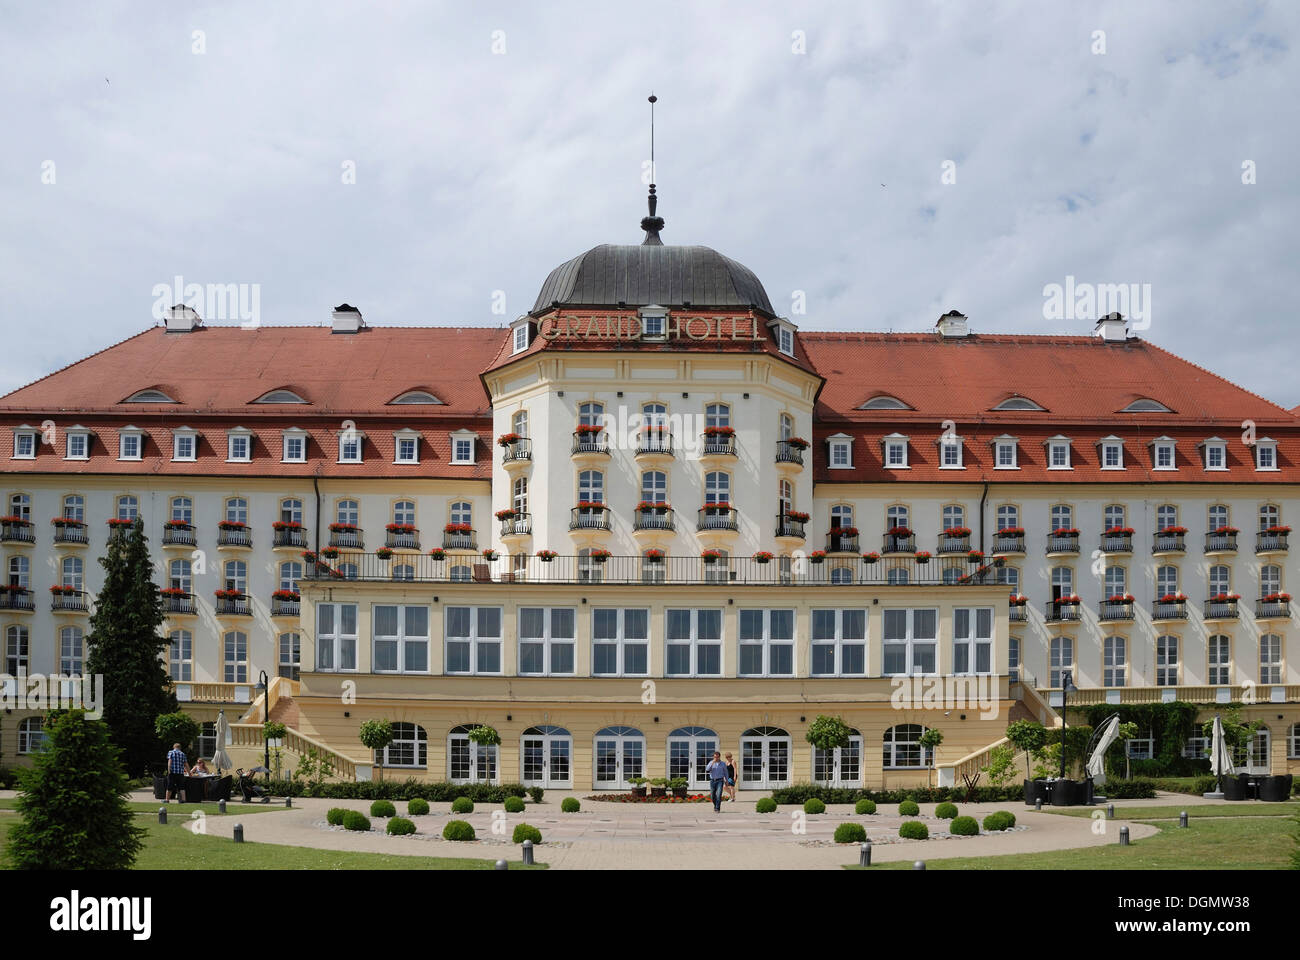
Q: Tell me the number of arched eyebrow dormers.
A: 6